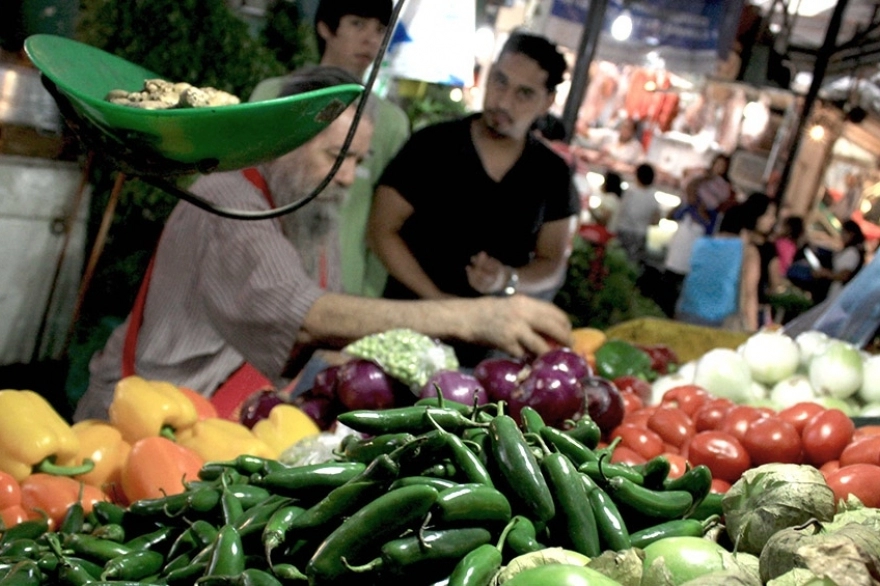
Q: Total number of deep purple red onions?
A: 9